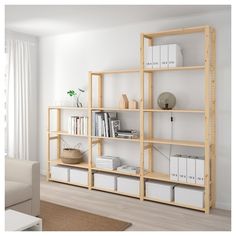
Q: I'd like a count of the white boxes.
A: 6